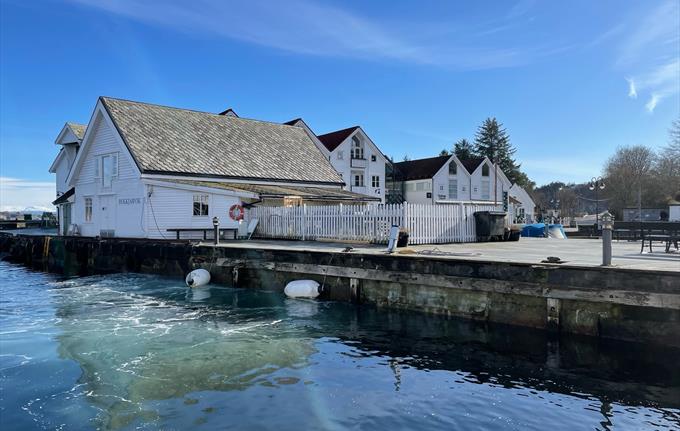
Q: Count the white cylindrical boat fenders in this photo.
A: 2